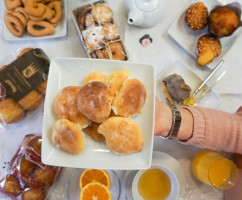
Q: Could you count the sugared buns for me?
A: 8